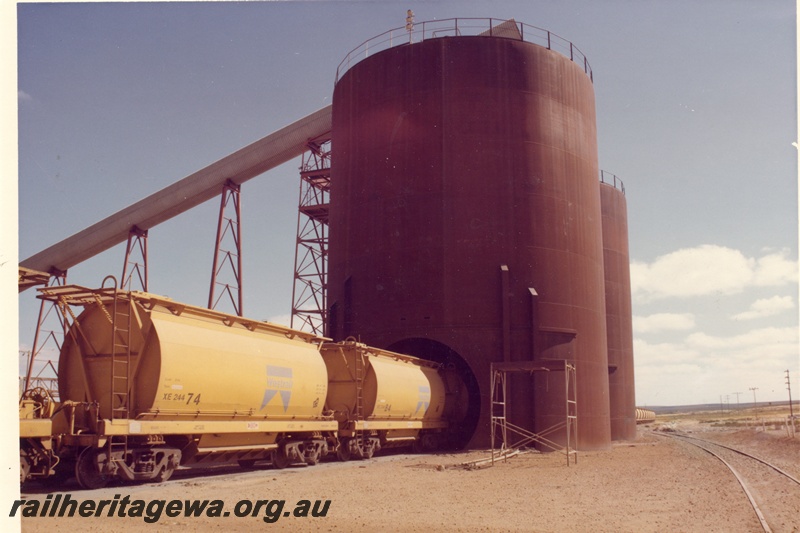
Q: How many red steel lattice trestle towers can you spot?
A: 4